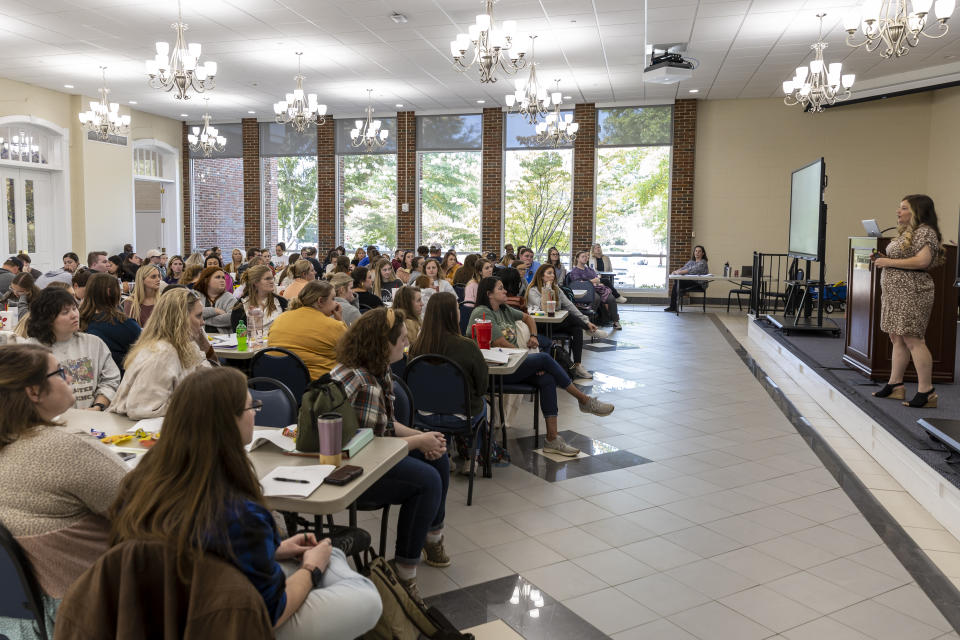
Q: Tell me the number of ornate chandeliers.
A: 10